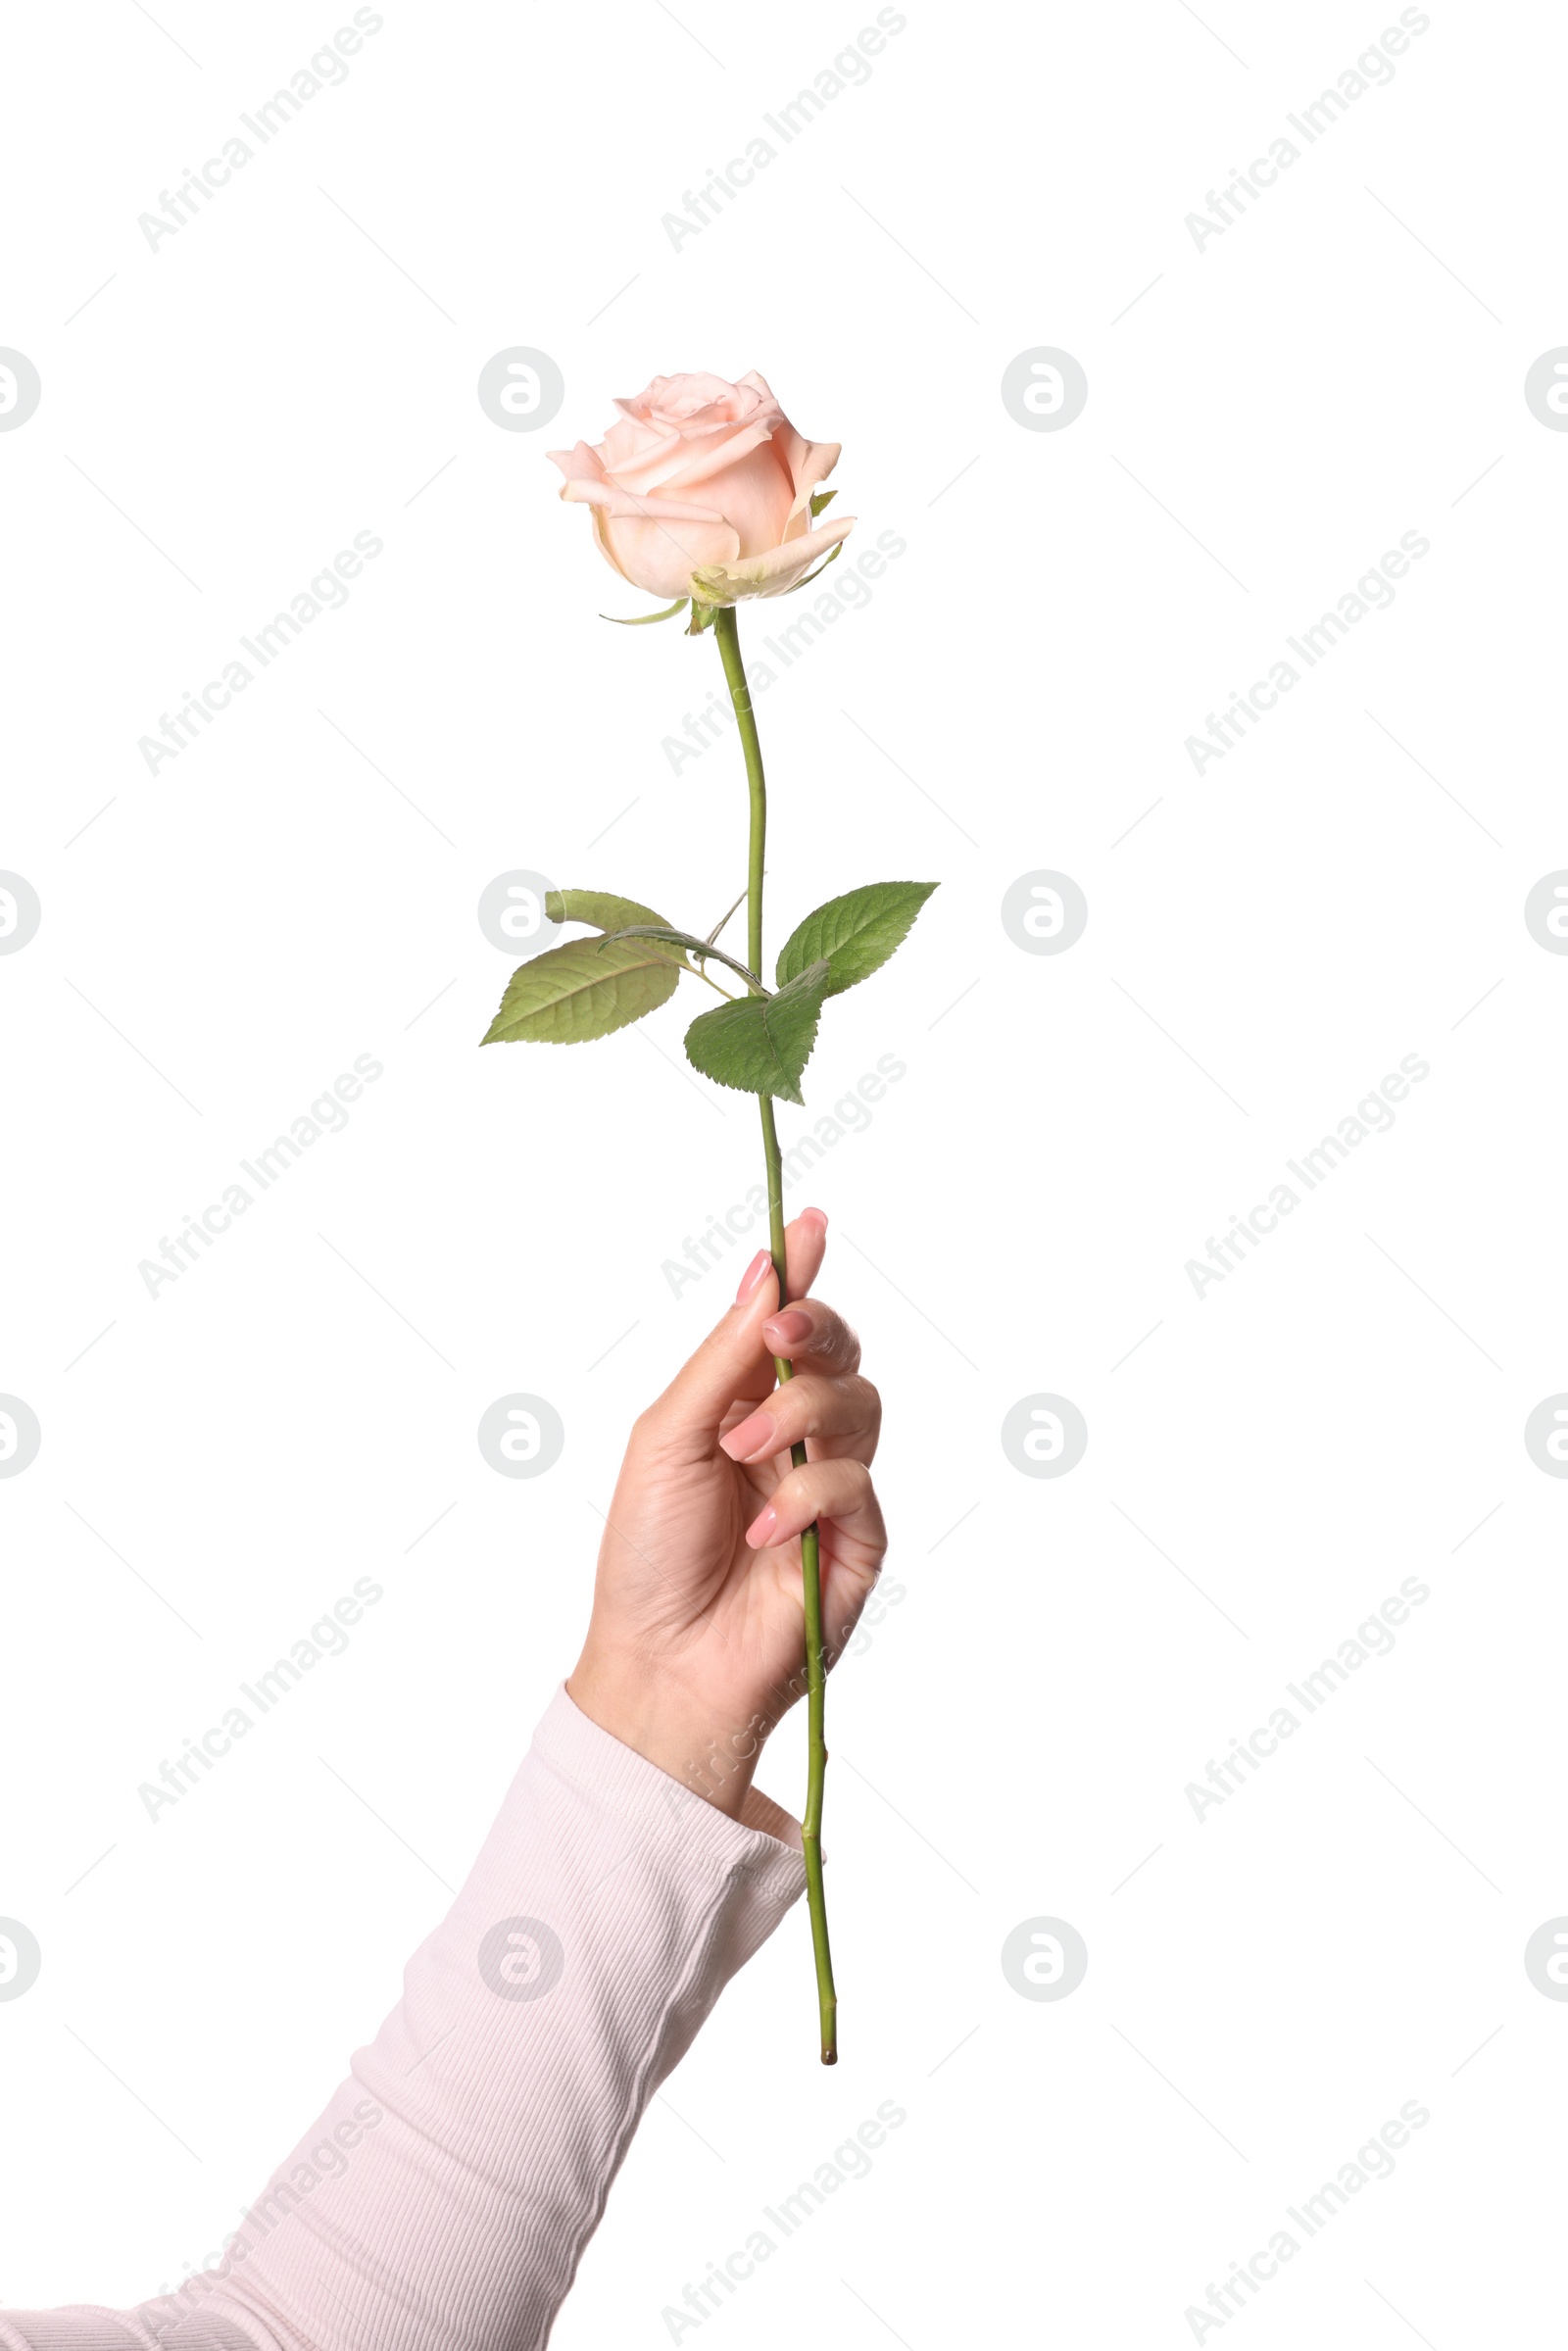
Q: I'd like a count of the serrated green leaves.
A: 5